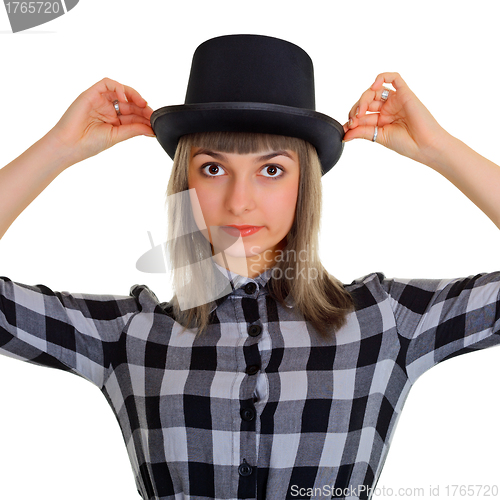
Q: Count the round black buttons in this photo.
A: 5